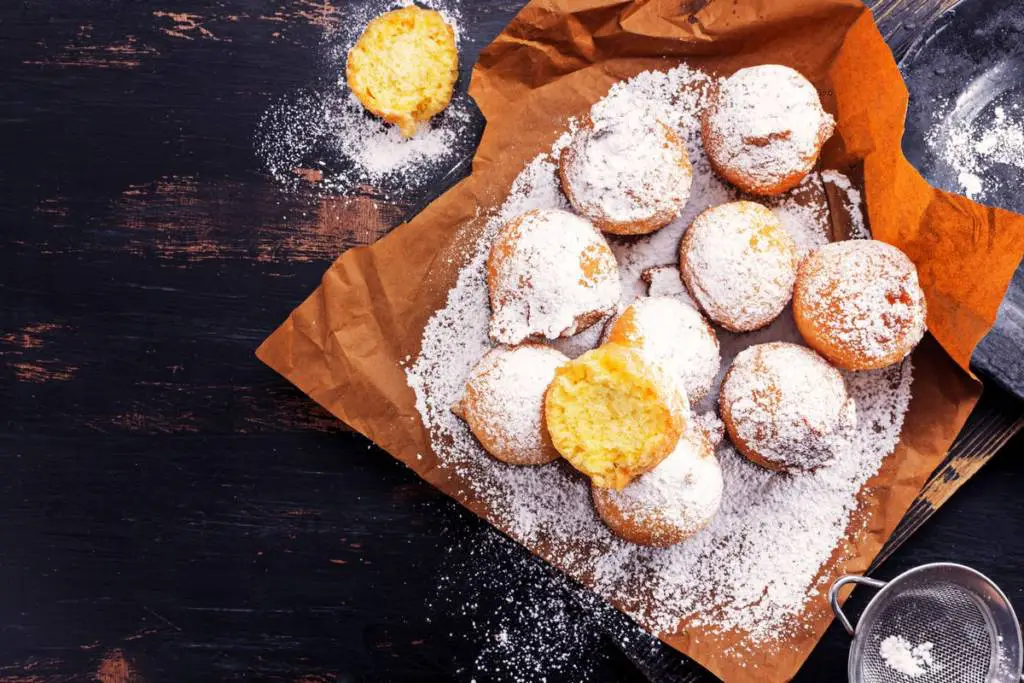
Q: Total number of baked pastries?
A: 11